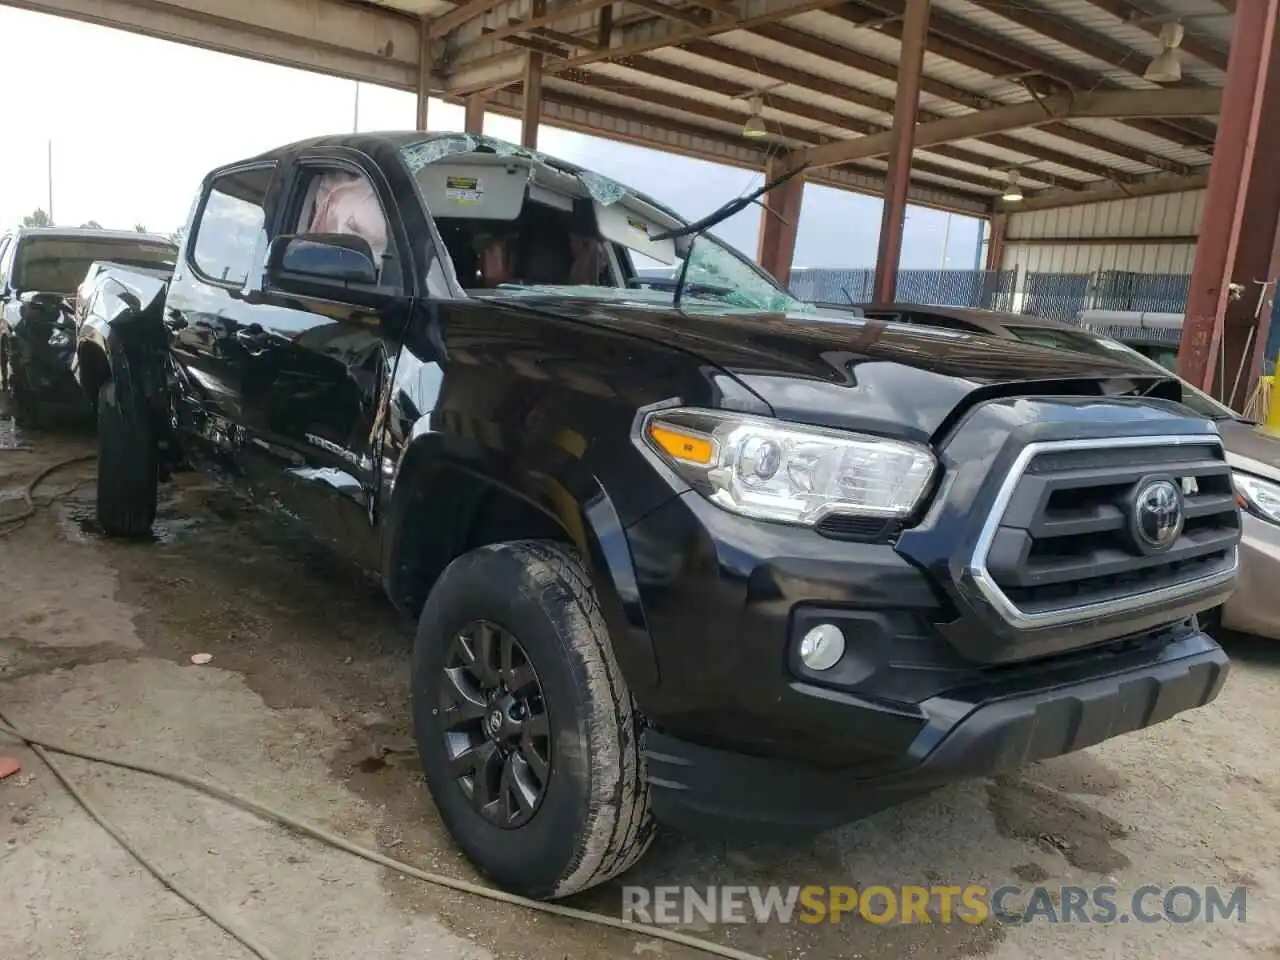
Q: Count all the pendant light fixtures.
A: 3